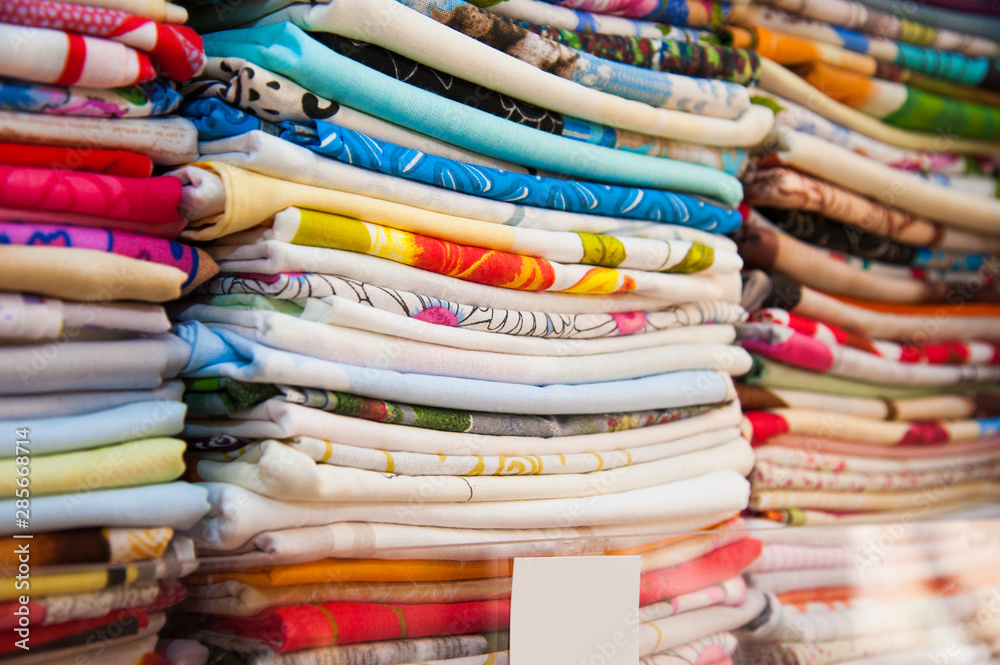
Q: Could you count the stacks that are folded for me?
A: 3